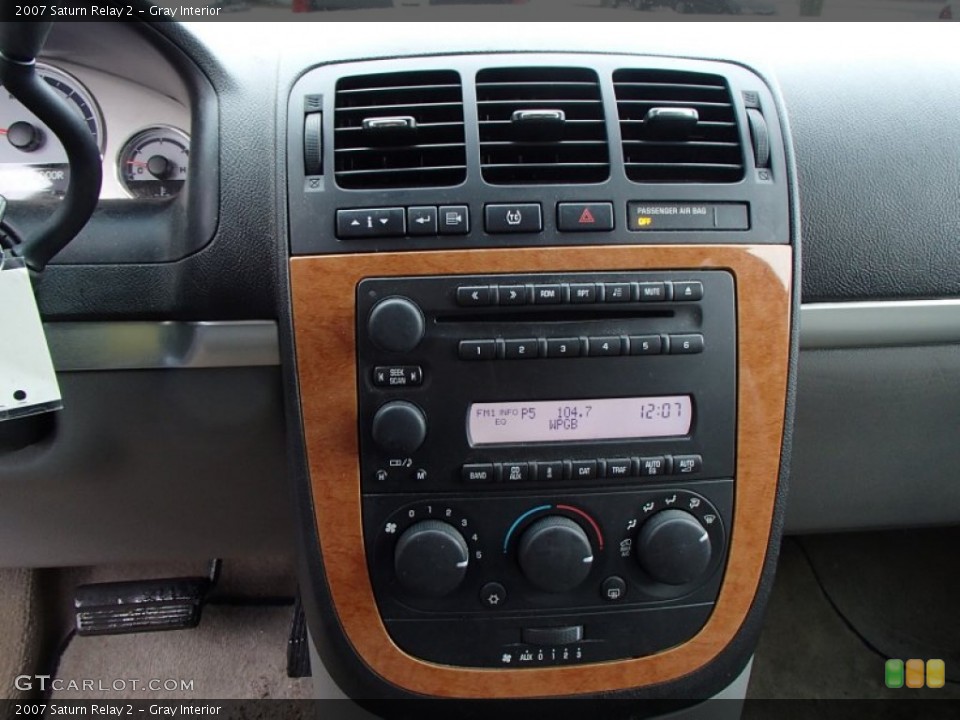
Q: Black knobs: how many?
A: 5